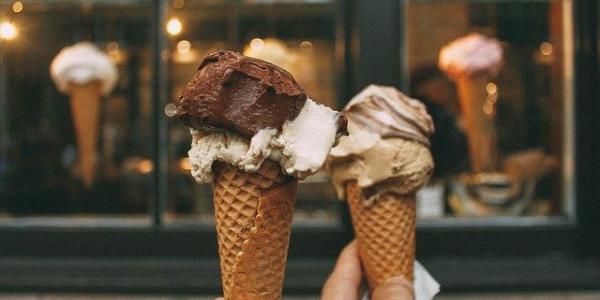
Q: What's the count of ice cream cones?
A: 4